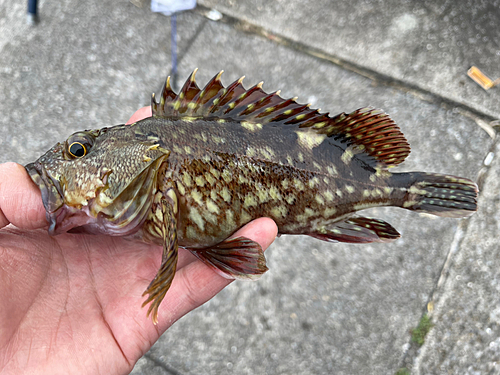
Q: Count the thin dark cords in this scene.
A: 1